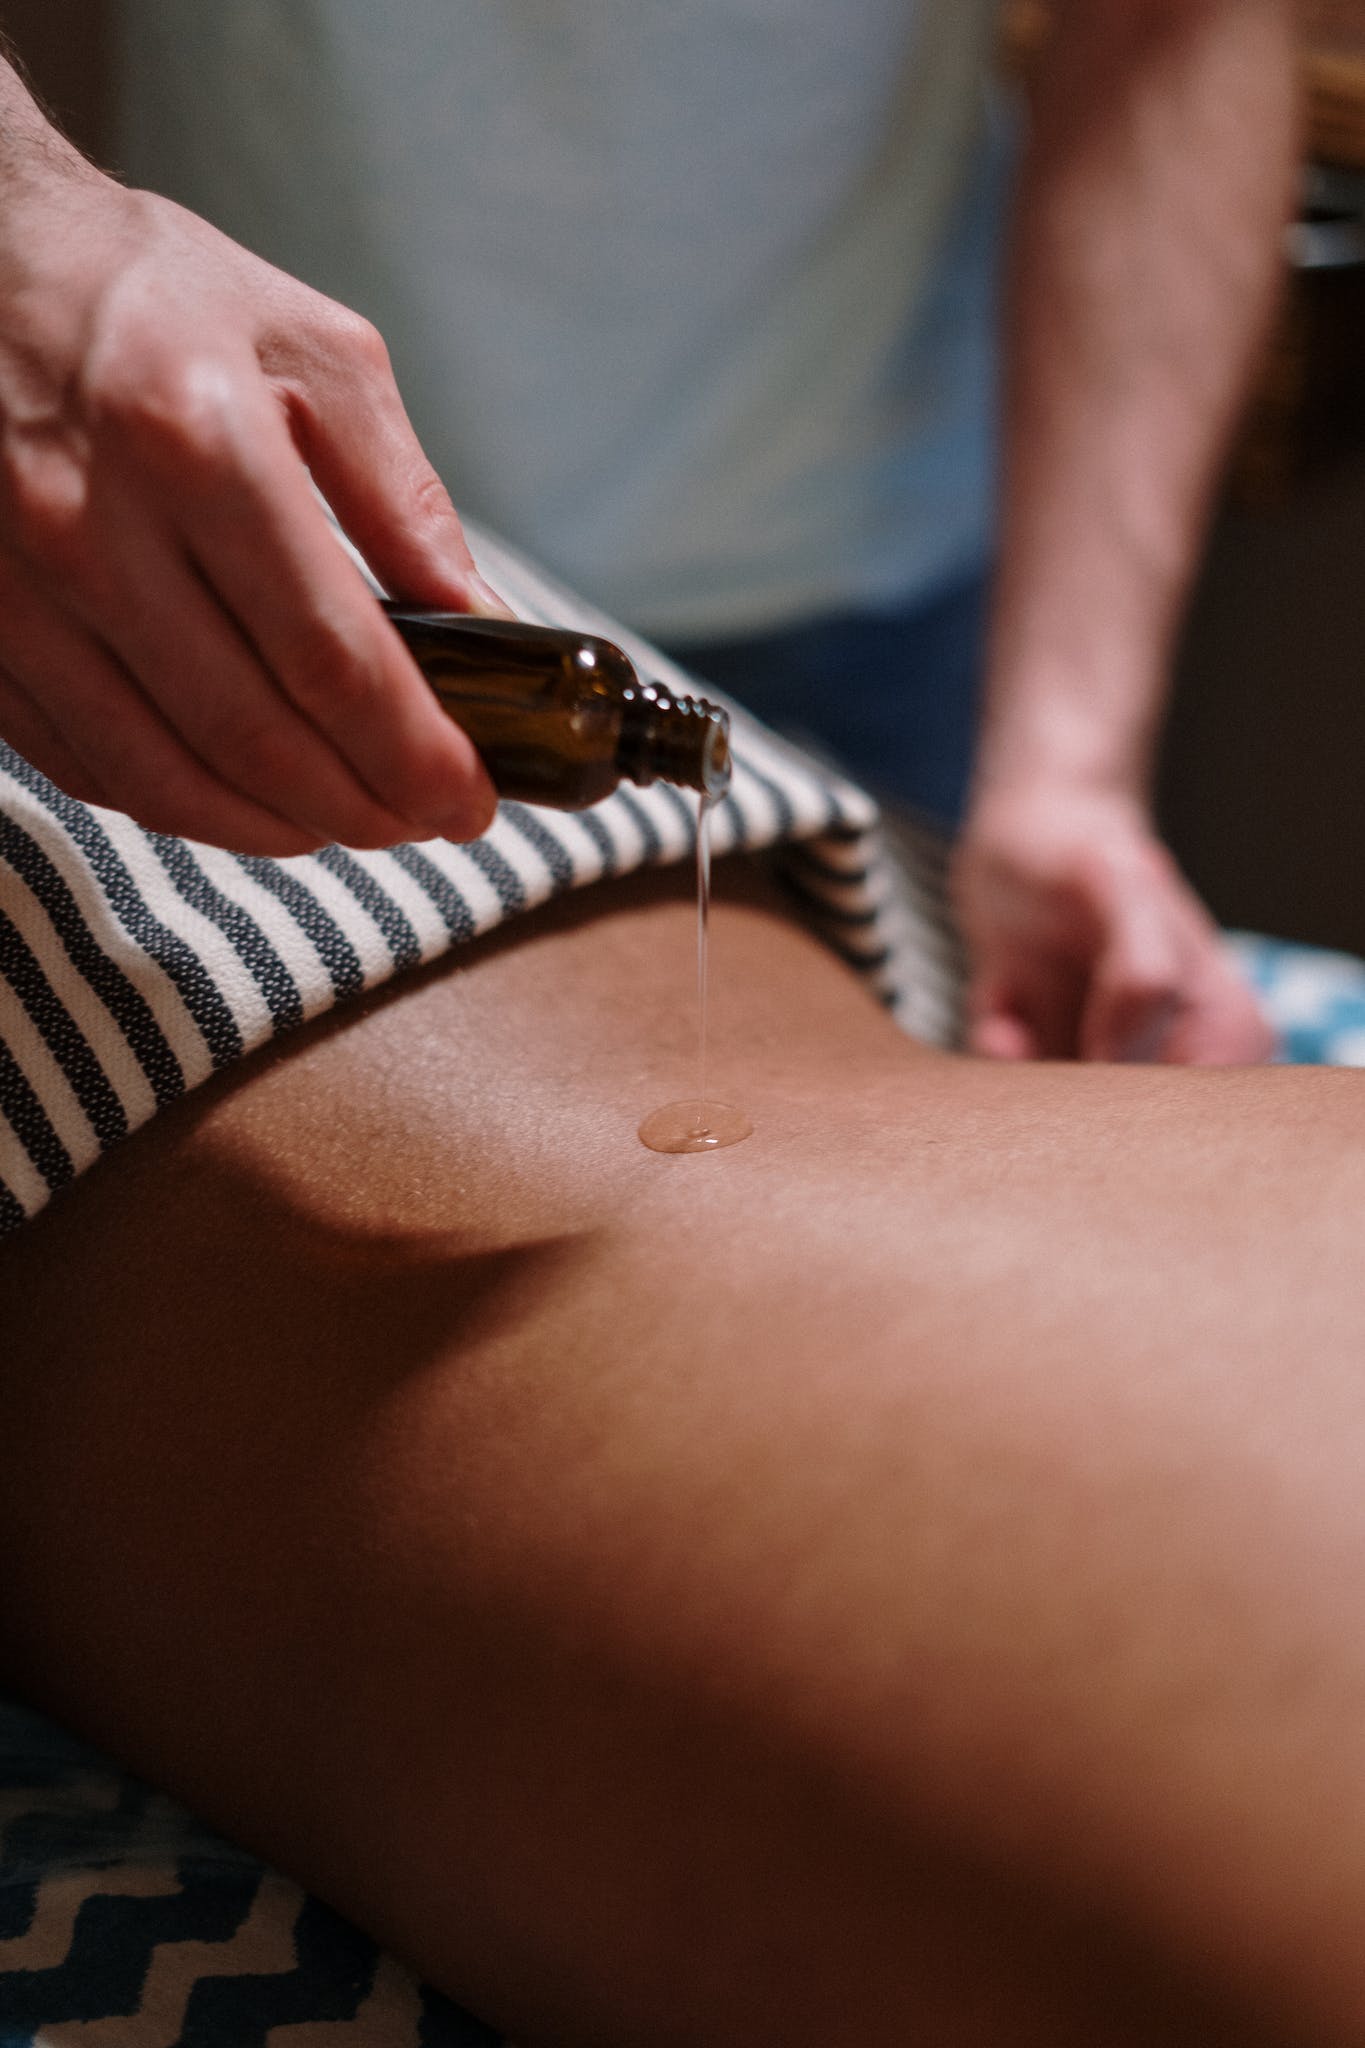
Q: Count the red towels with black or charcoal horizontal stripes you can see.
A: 0